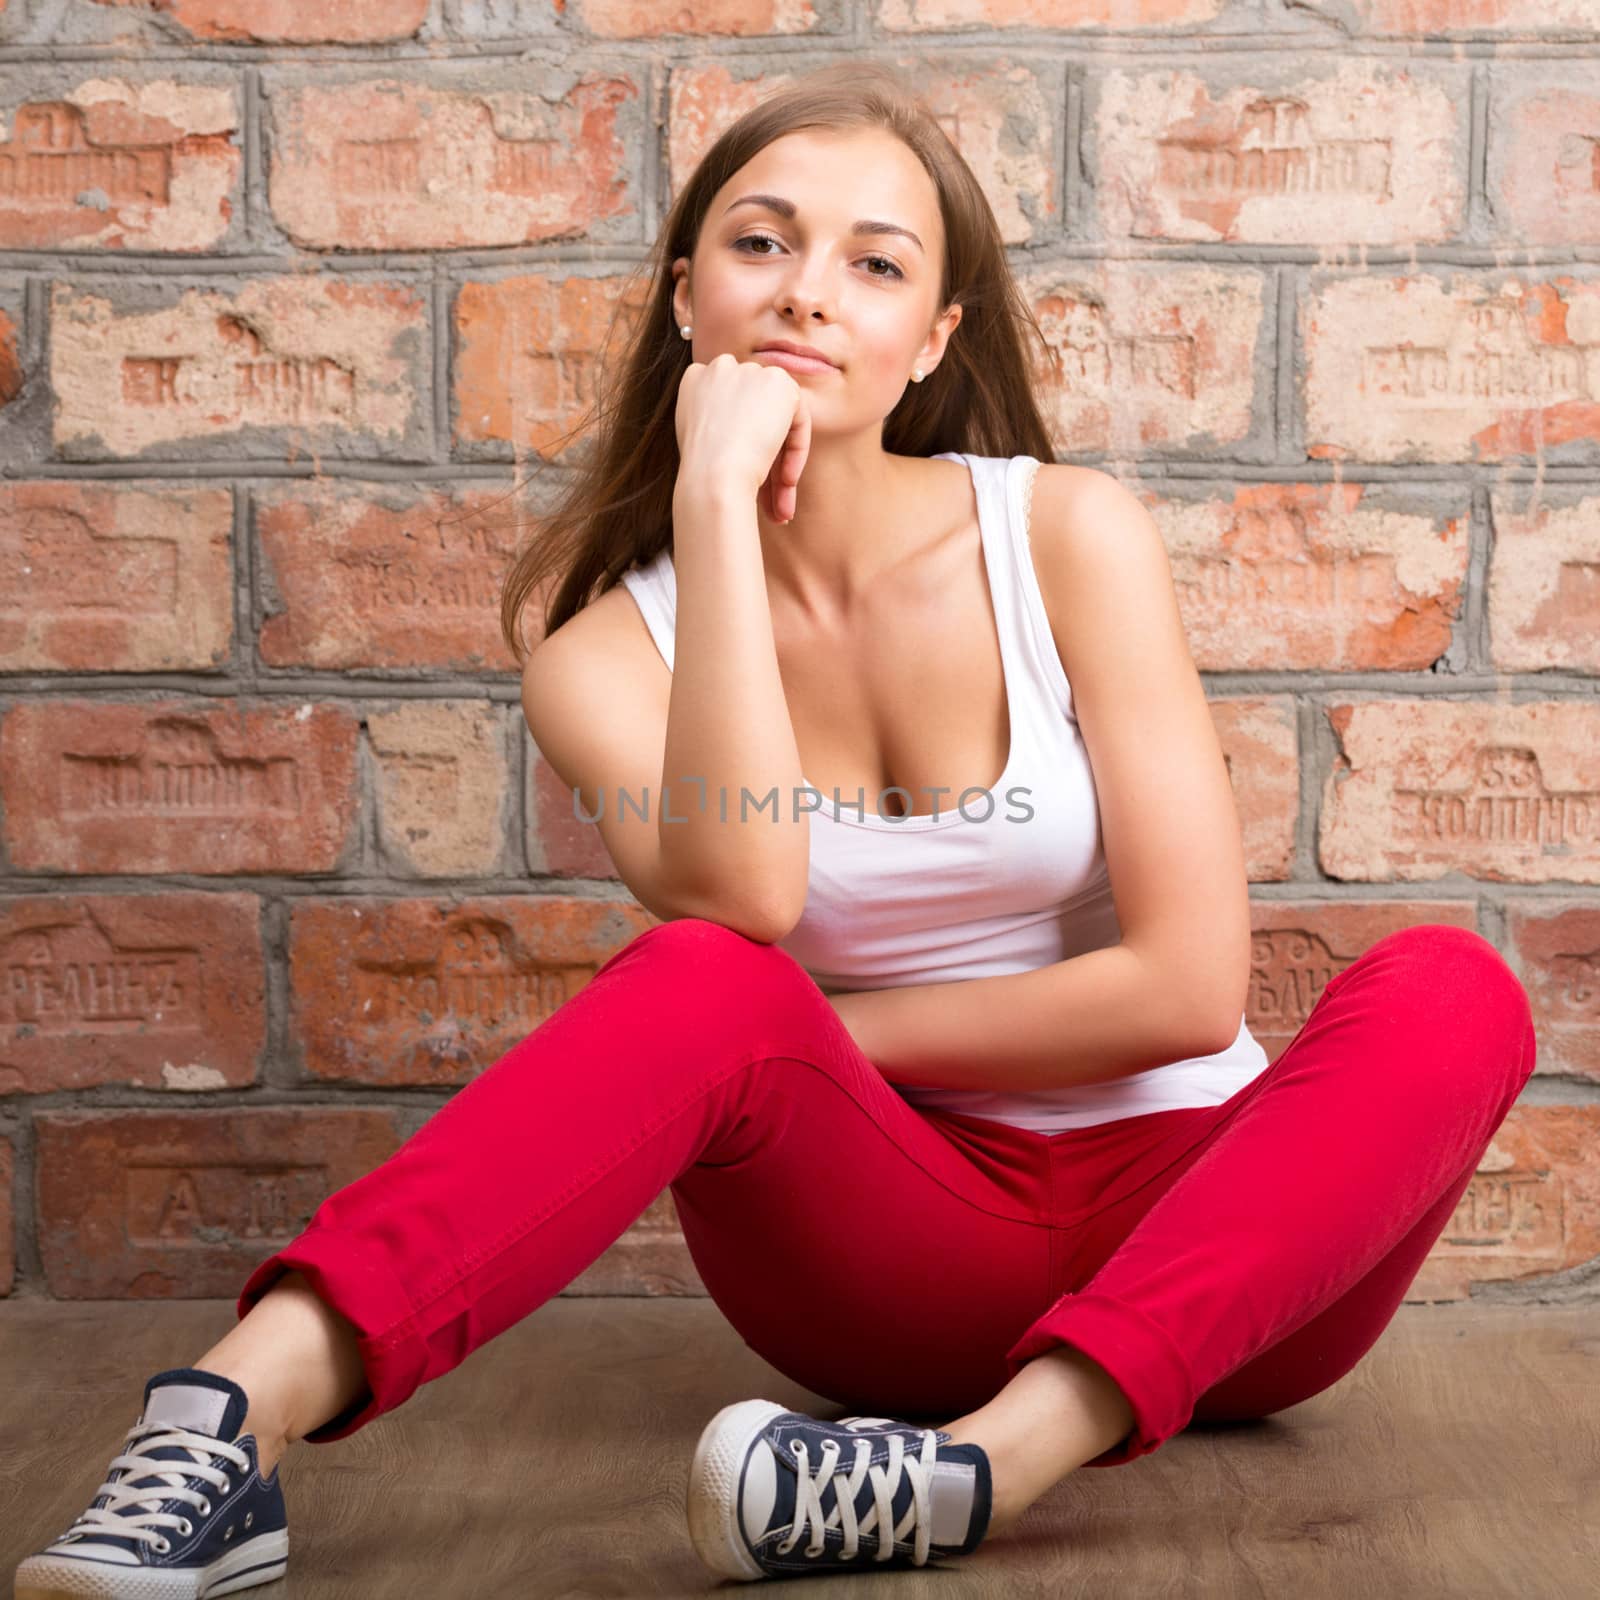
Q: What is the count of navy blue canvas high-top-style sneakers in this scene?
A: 2